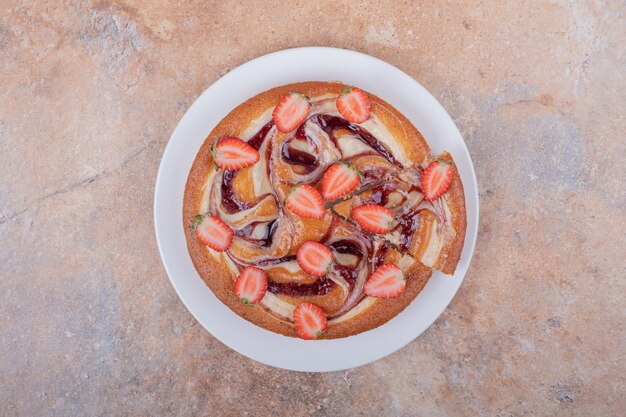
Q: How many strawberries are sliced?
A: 12